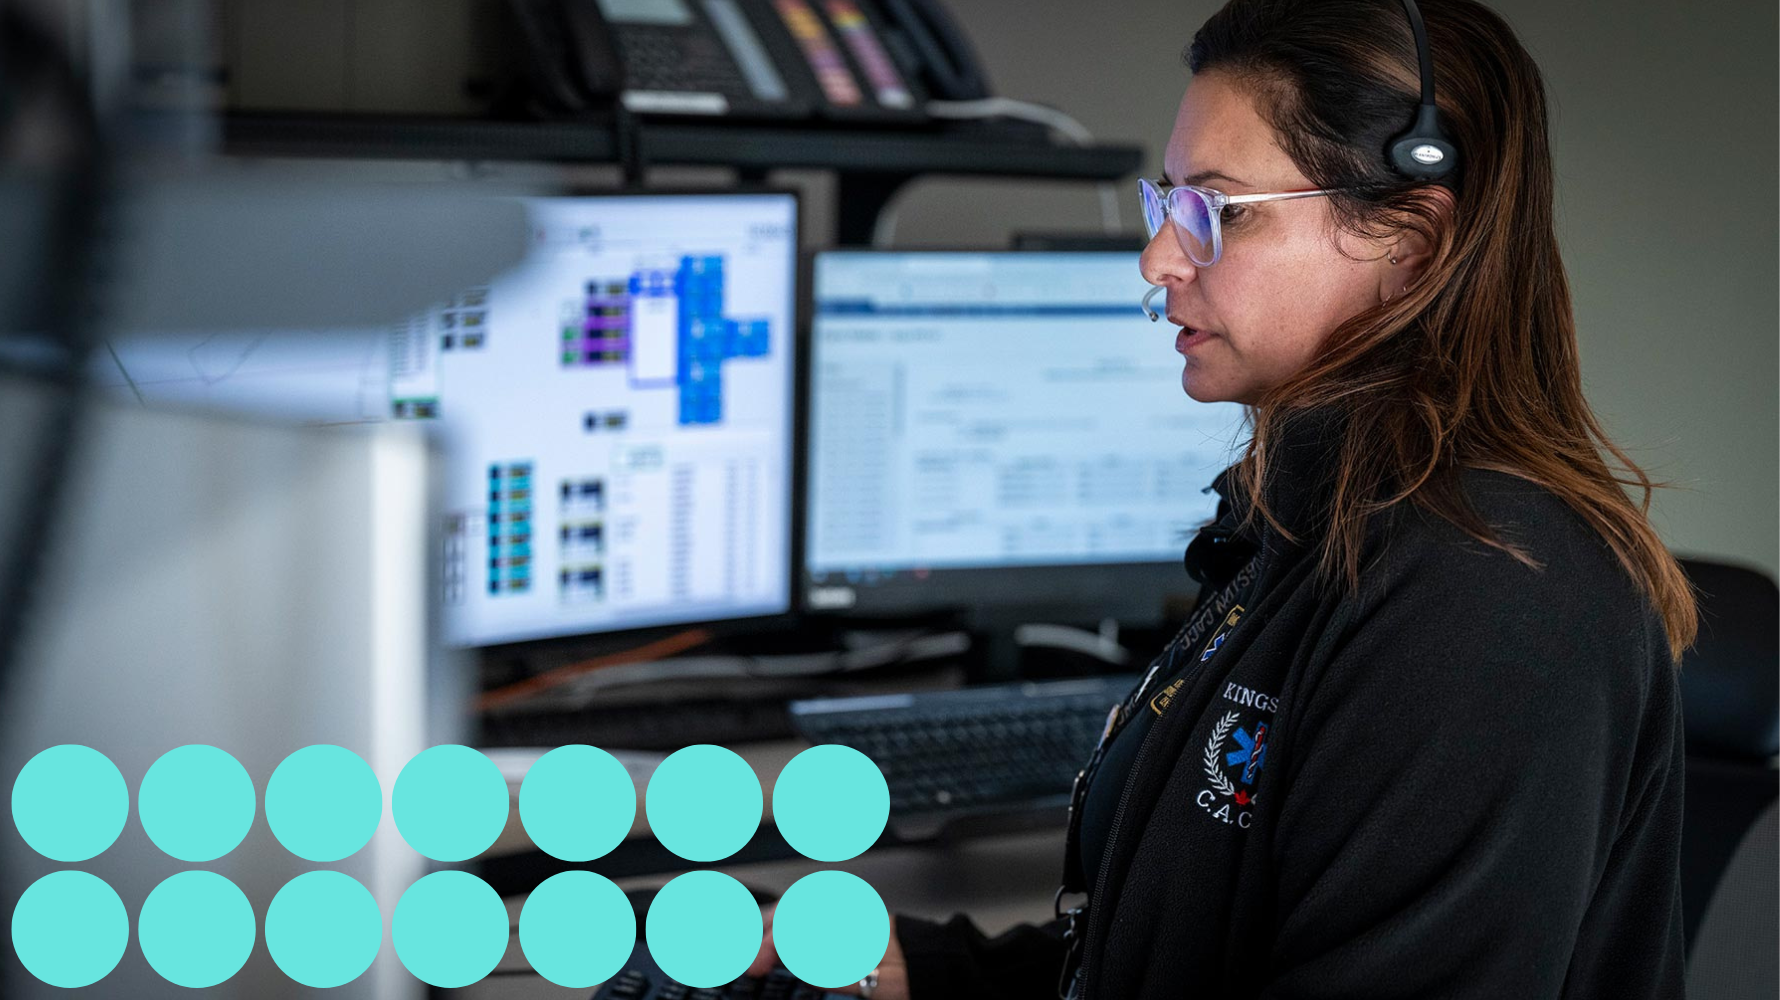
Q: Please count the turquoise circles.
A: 14